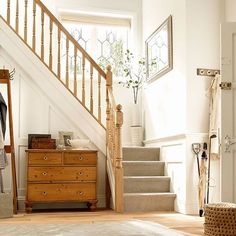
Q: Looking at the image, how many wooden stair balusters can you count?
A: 12